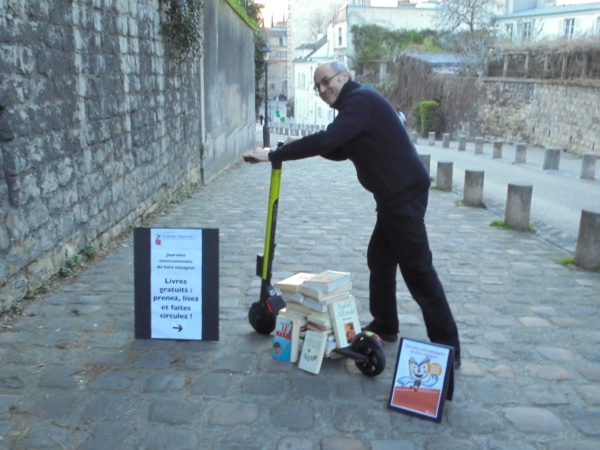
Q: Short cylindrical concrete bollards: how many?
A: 14